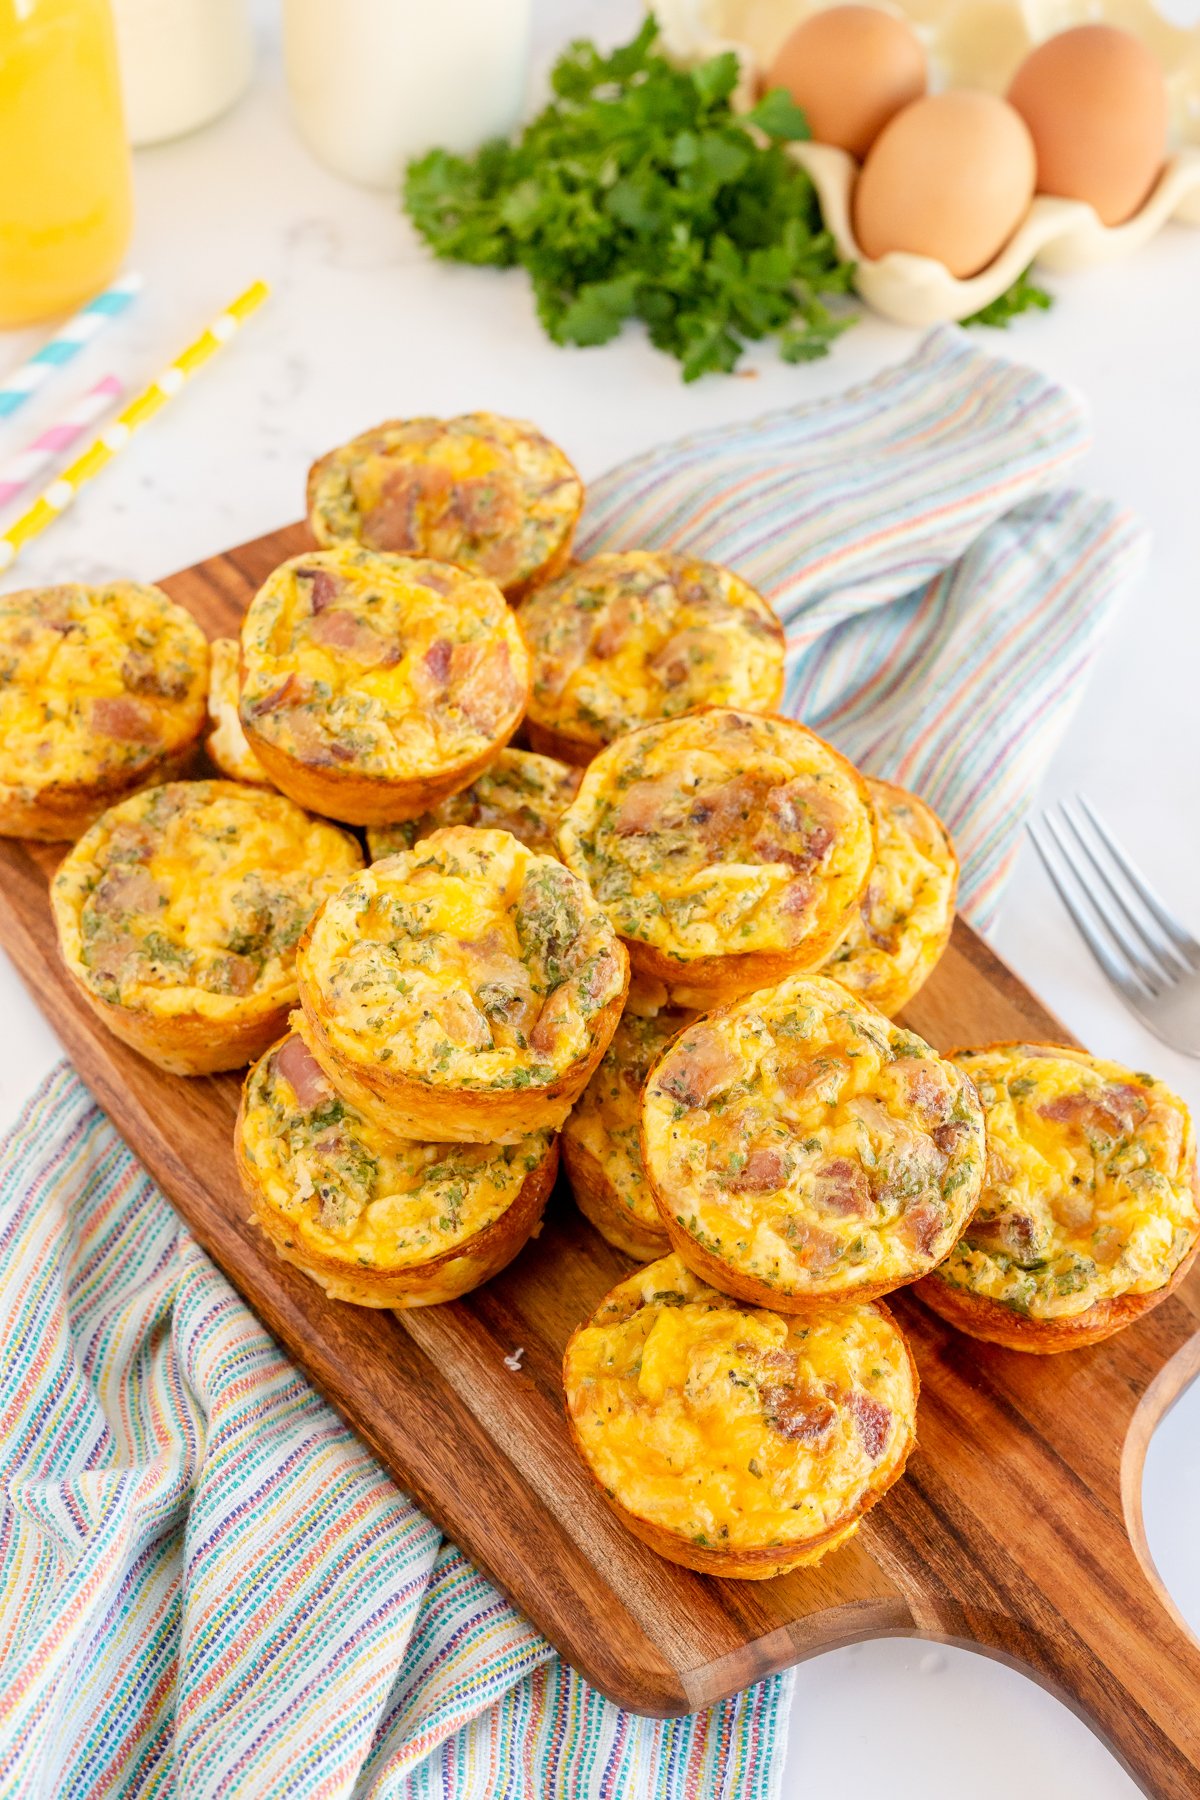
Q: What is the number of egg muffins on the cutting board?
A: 15